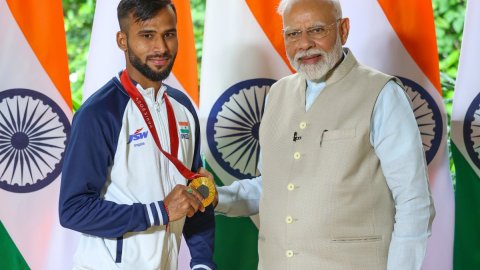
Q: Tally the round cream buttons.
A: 5